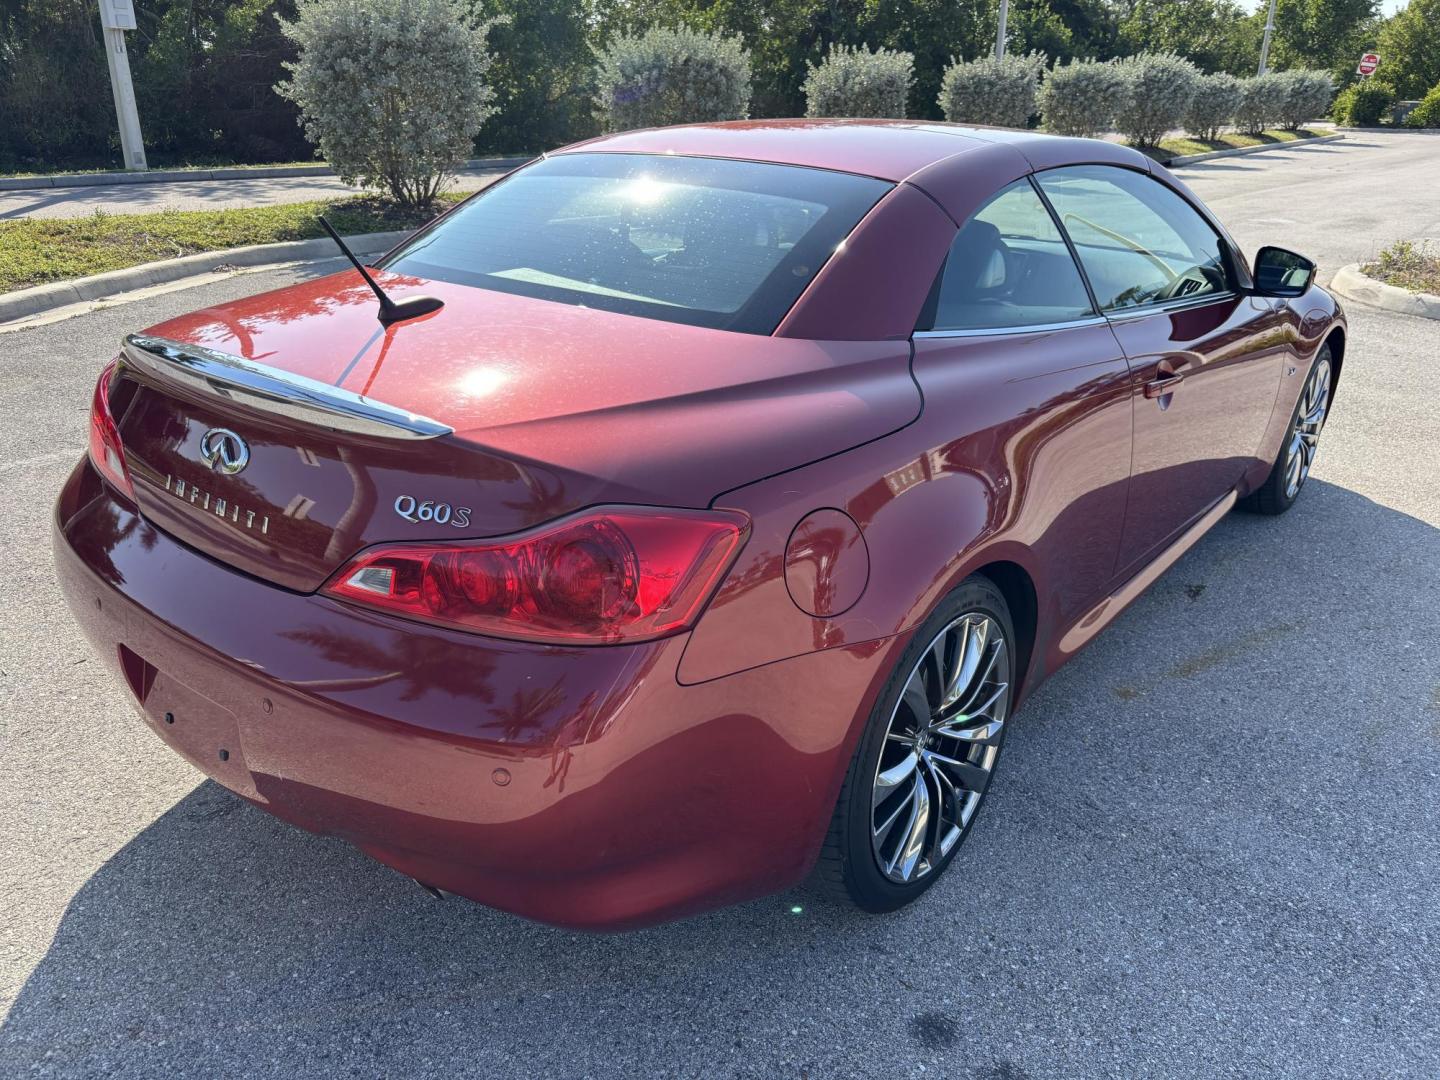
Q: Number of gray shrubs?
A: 9